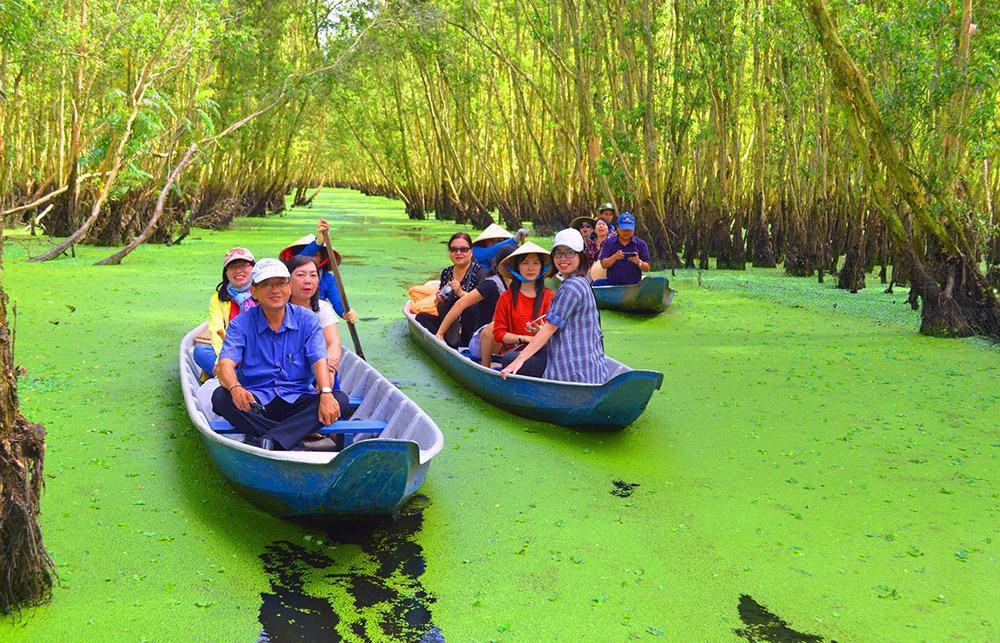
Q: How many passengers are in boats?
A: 13